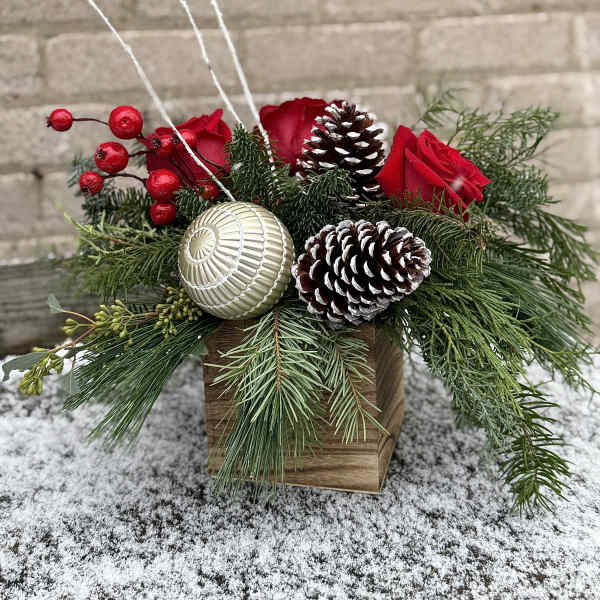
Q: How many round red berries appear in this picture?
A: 9